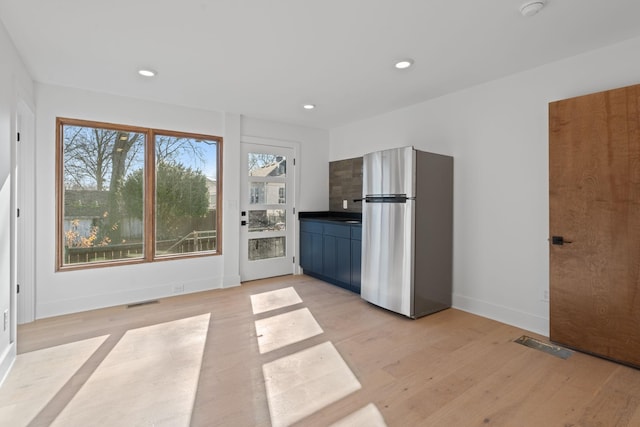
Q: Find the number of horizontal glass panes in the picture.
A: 4